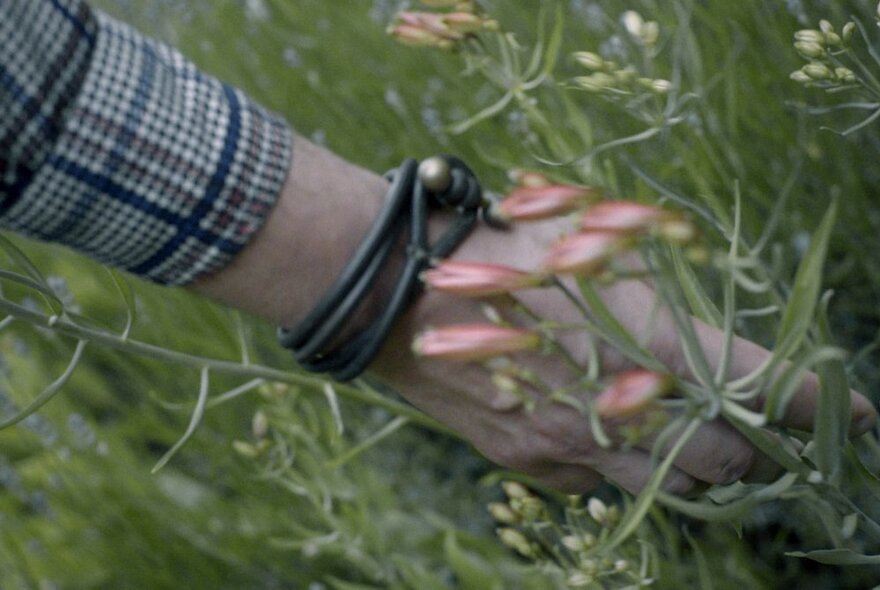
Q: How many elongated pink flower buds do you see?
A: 6